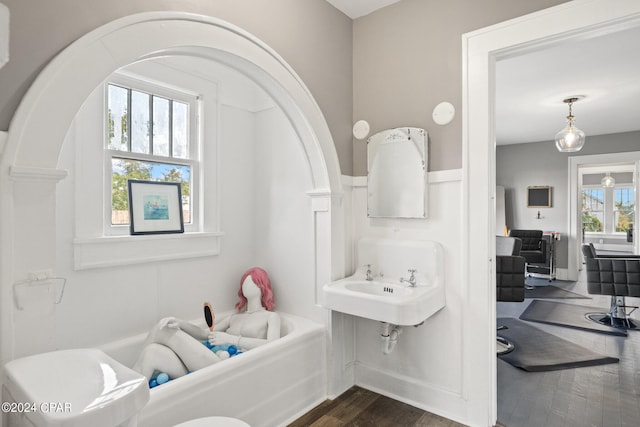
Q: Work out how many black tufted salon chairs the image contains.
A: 3